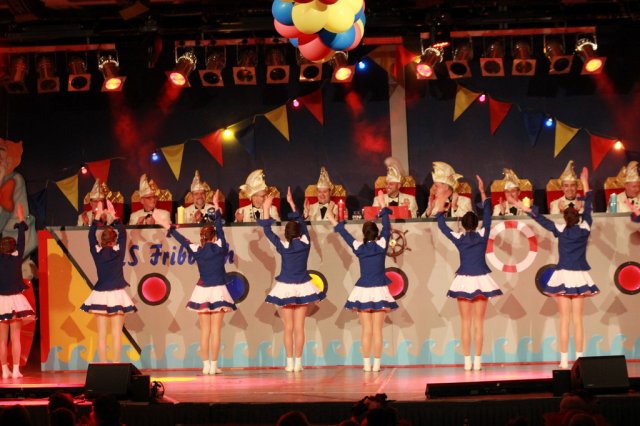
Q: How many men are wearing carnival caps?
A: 10